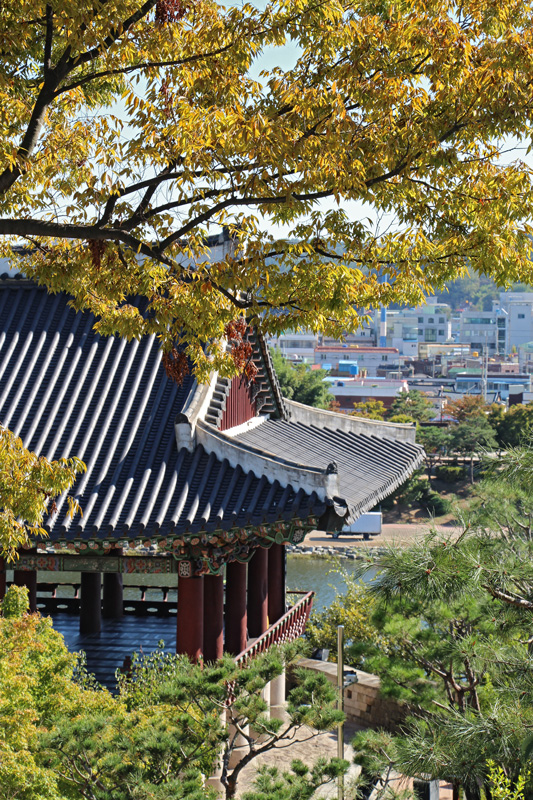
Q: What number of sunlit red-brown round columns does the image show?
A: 5